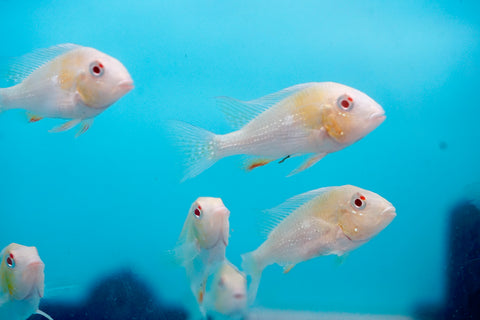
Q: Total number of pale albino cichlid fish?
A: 6